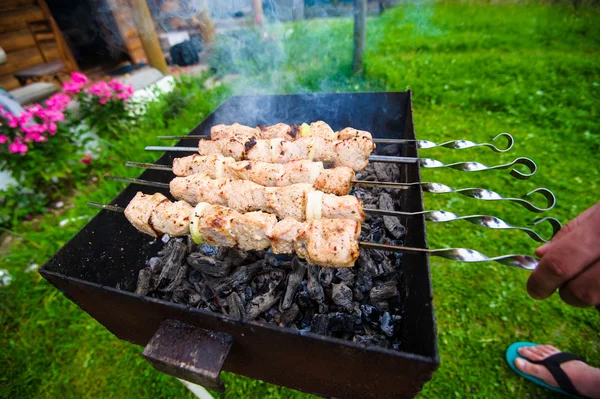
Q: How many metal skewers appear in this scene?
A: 5